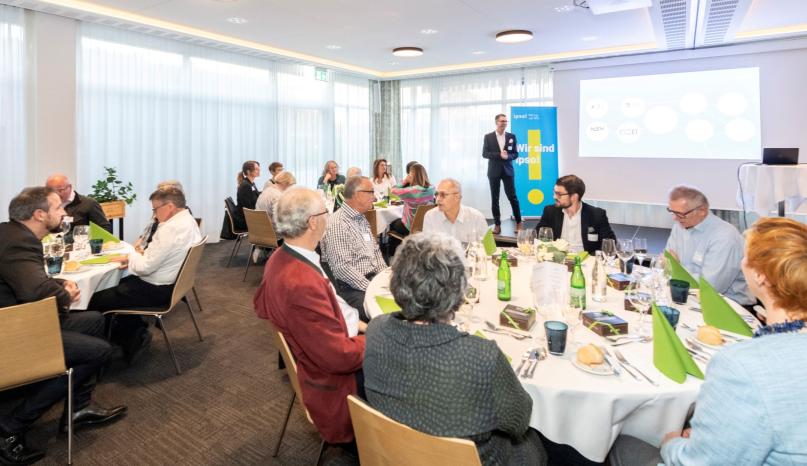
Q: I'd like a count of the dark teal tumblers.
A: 6